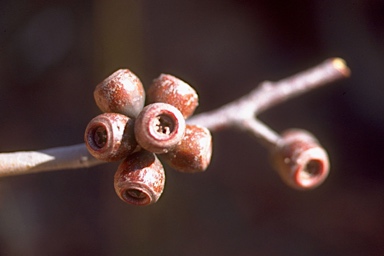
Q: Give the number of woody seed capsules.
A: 7